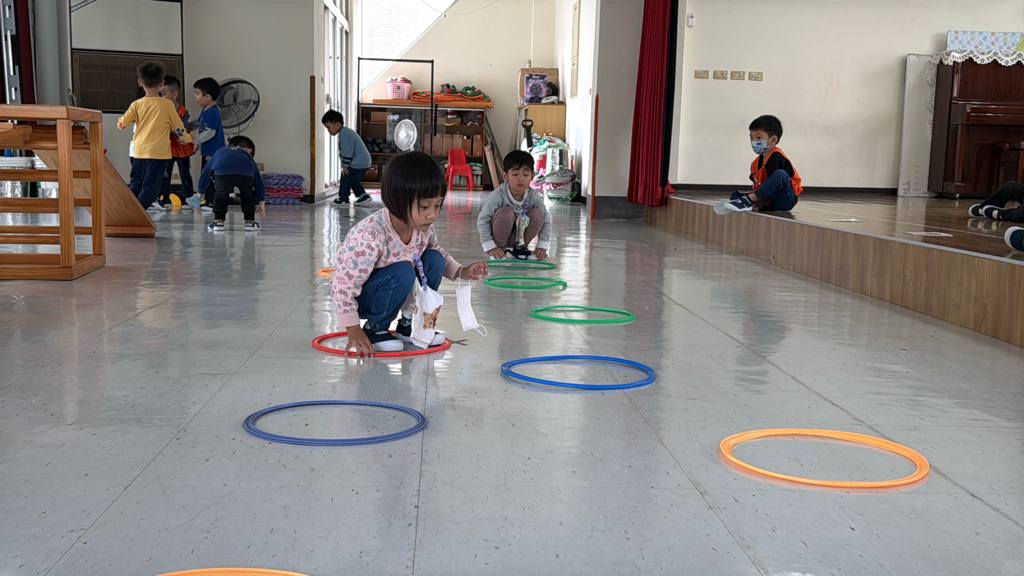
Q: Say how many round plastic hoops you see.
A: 9